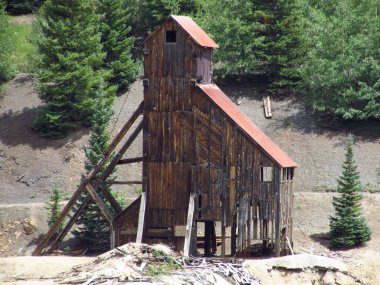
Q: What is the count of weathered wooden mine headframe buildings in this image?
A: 1